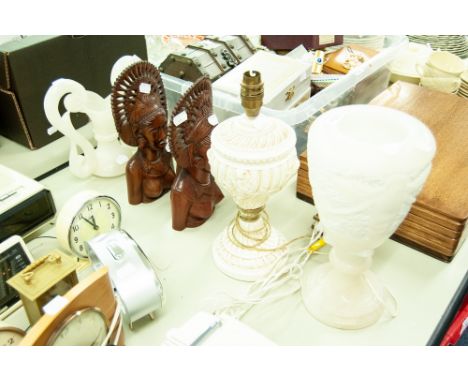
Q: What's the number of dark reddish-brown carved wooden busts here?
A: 2